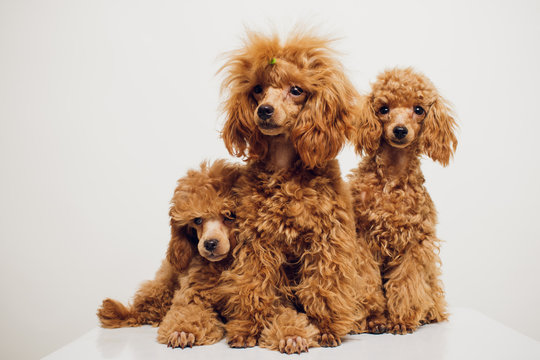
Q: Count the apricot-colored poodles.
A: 3